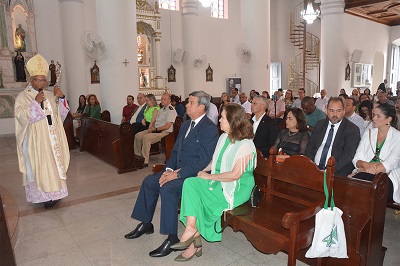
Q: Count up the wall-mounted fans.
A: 3